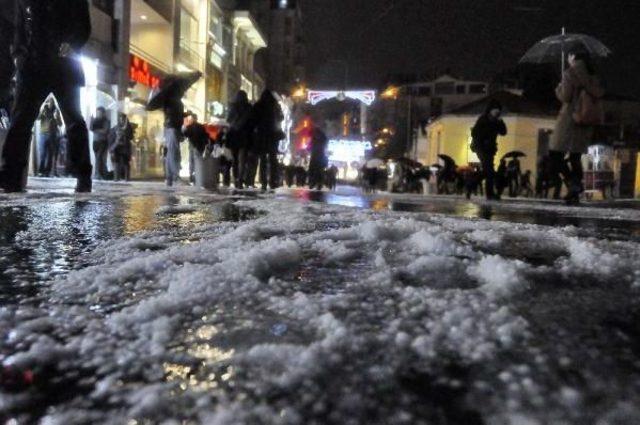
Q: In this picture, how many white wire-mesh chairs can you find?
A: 0